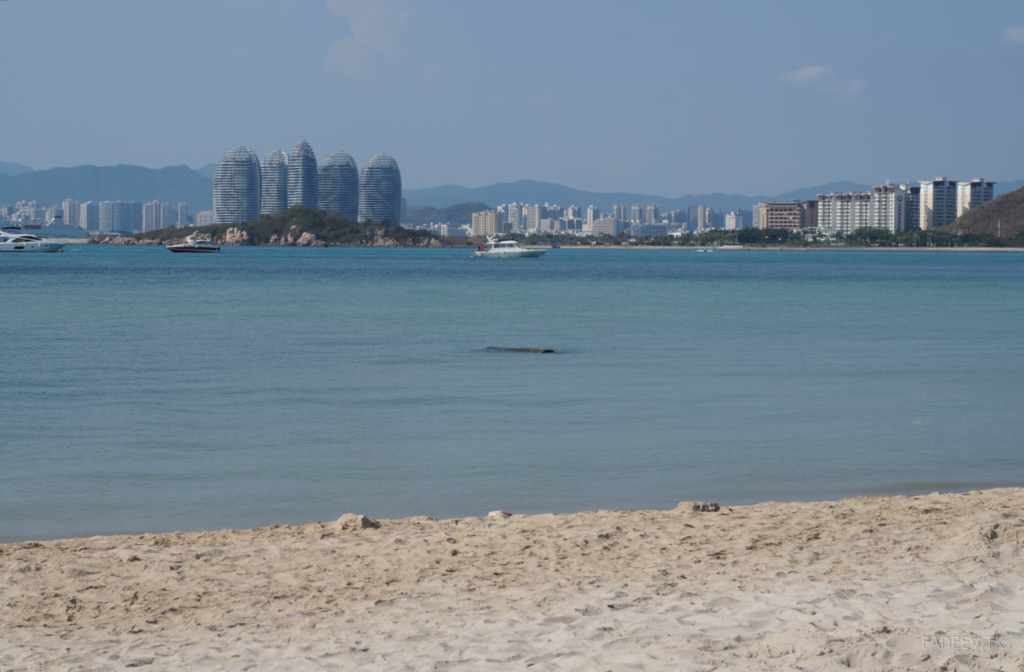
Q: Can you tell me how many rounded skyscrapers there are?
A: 5